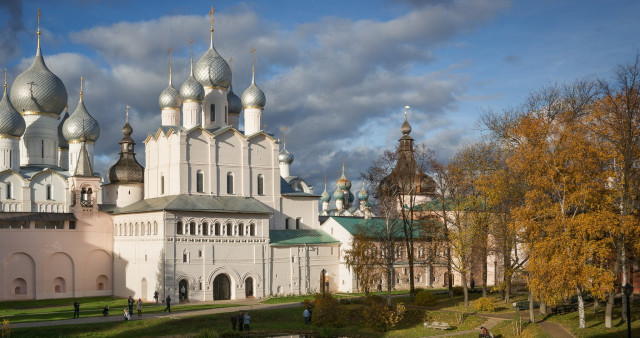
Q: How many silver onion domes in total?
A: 10